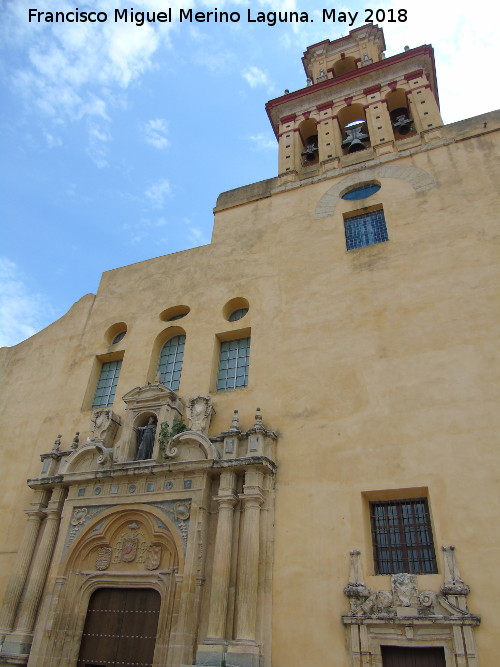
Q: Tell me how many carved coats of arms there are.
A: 6